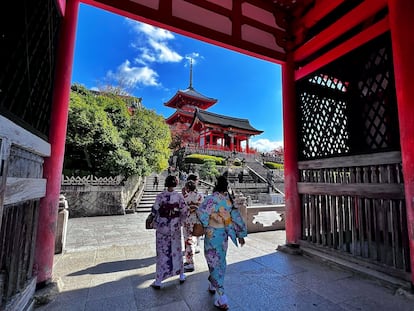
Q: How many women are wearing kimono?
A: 3